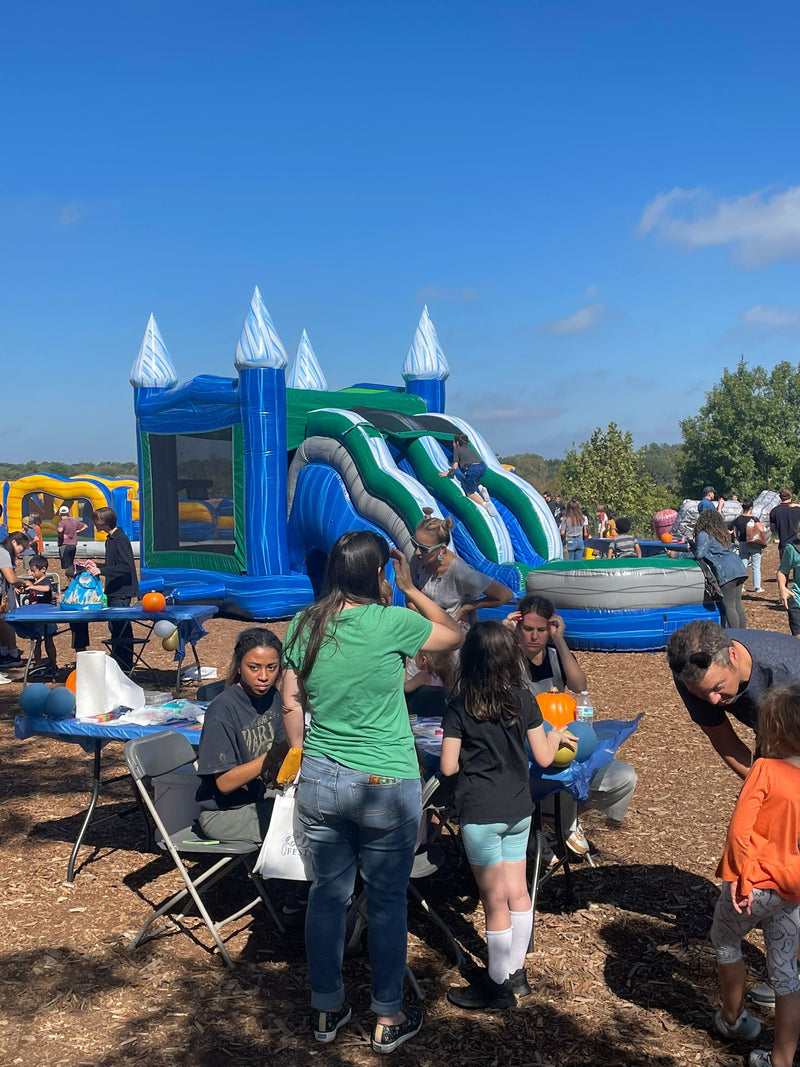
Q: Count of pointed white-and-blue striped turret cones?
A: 4